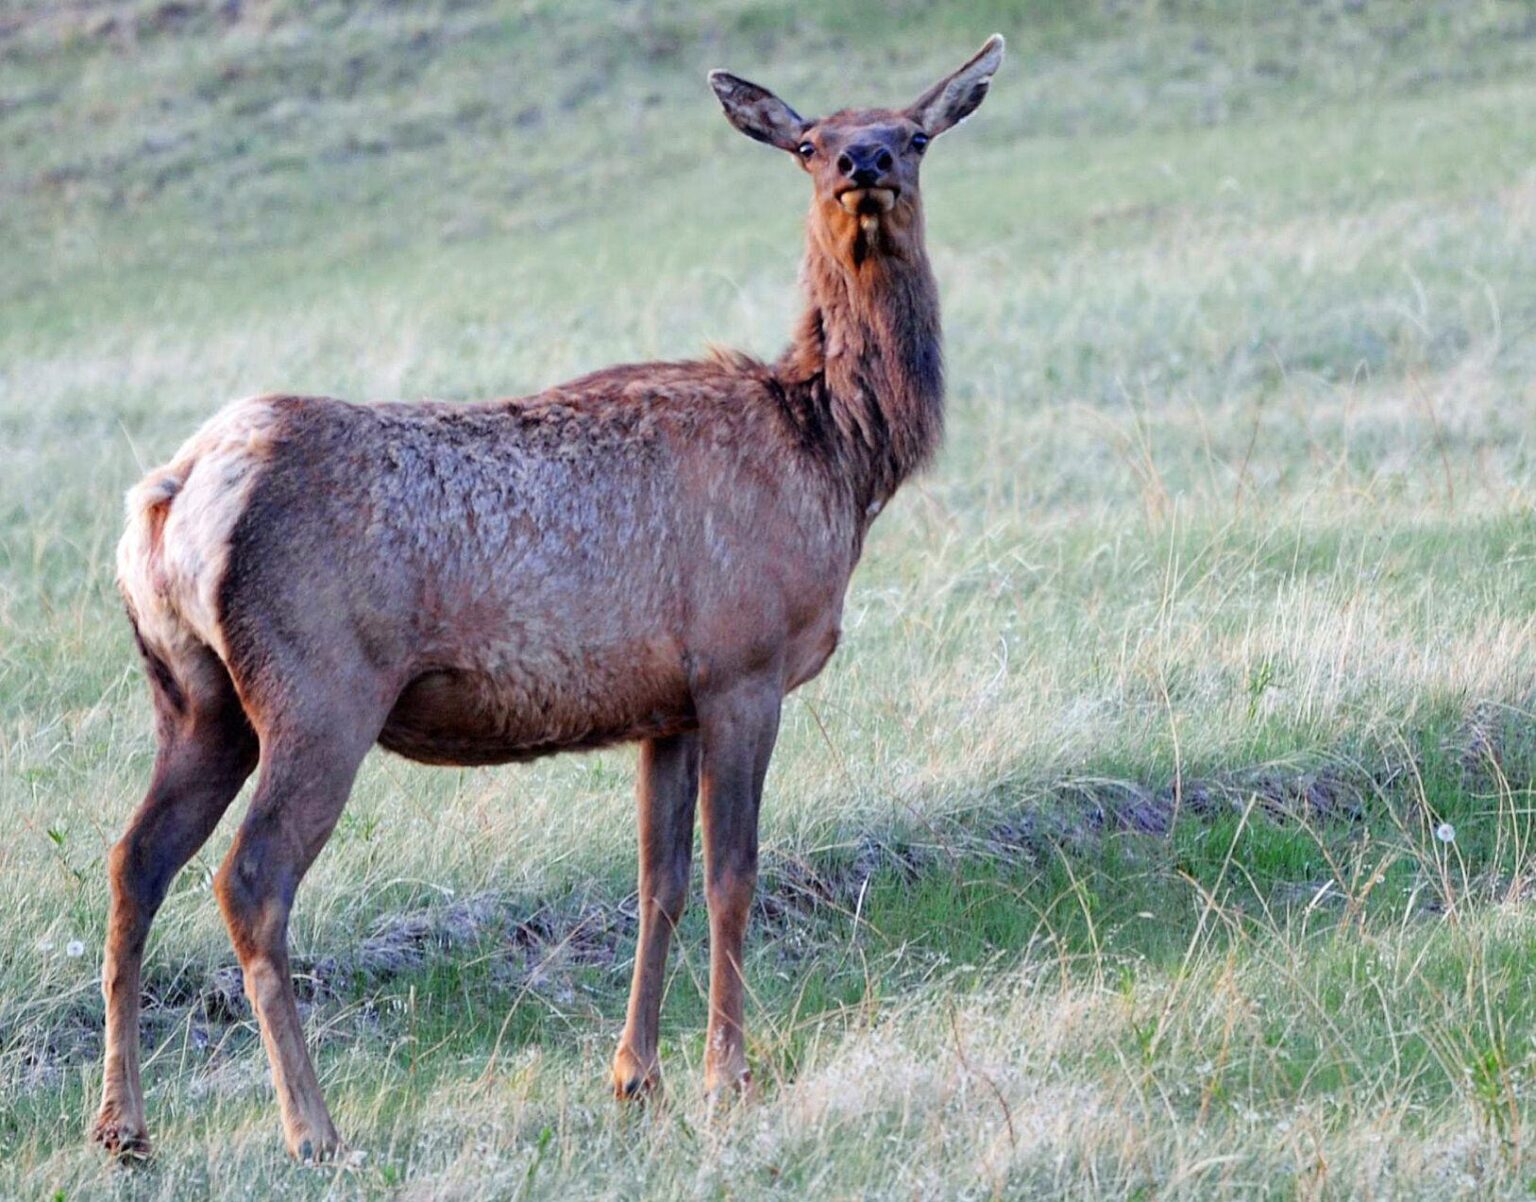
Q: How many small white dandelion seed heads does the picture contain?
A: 2